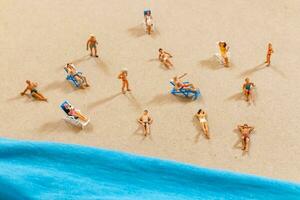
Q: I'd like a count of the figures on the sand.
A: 14